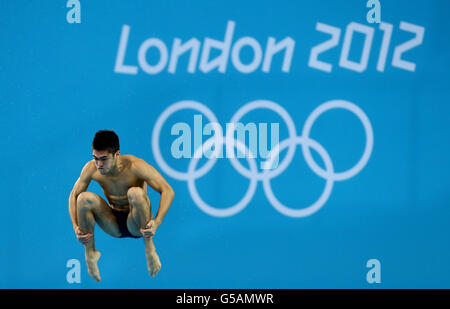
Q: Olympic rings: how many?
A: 5